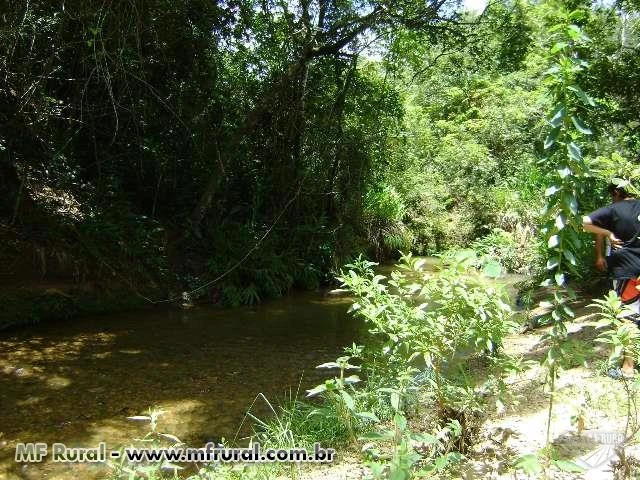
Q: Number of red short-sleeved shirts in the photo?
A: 0